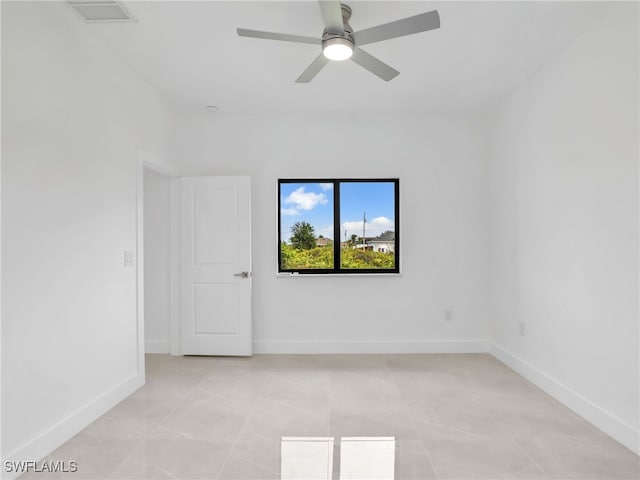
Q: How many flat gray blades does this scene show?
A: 5